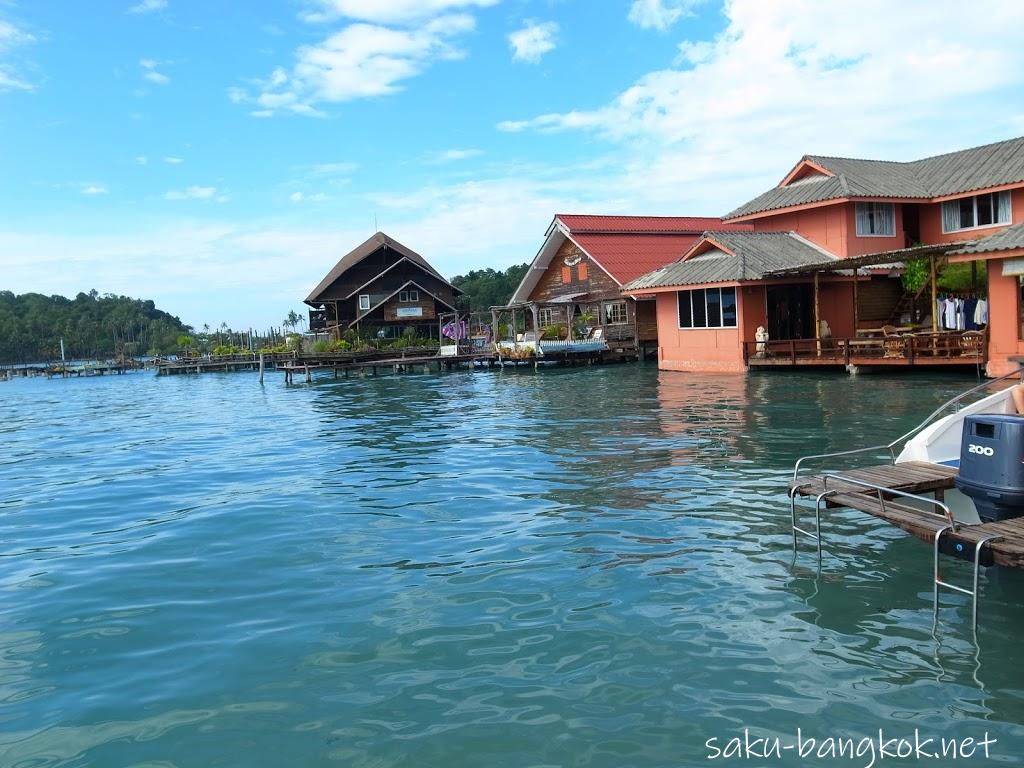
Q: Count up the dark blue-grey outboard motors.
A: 1